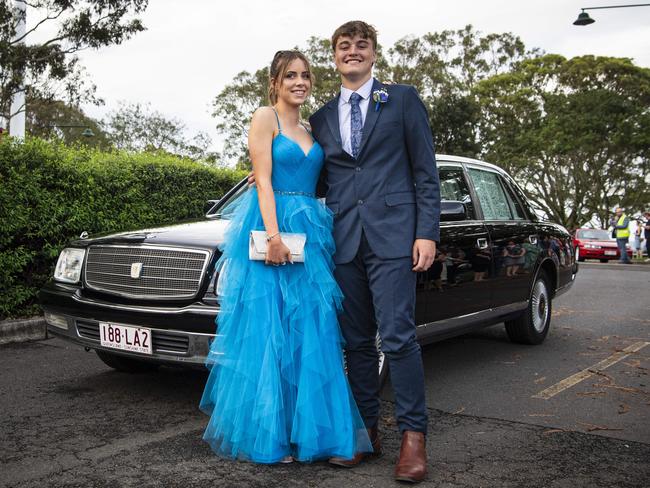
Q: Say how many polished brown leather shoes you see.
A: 2